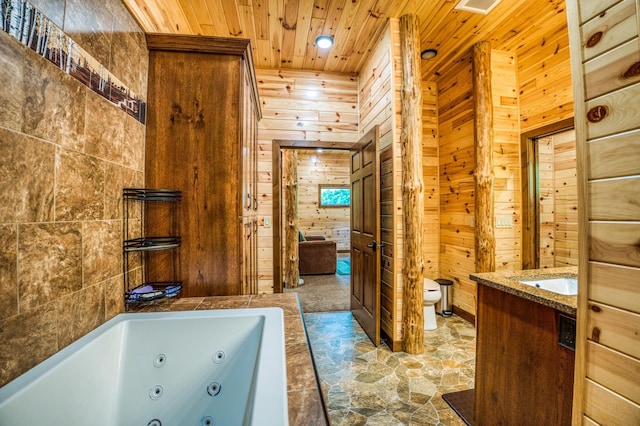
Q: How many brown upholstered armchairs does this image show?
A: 1